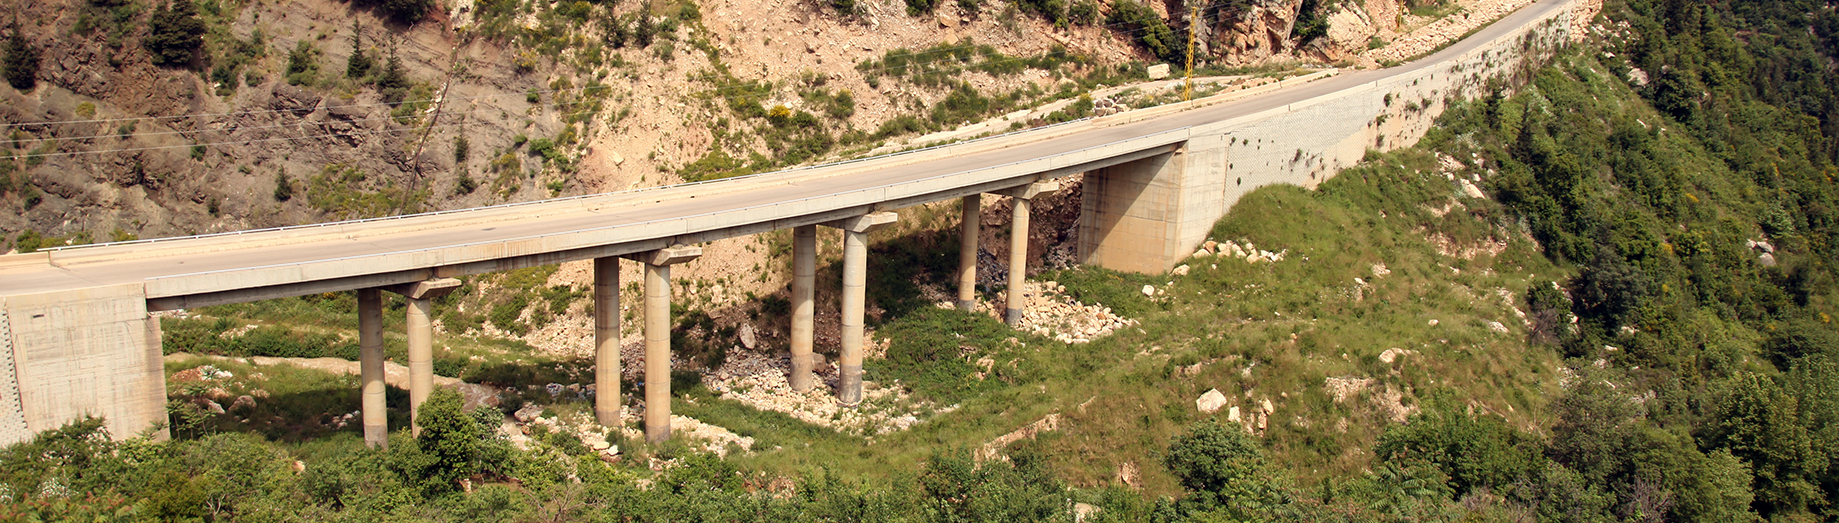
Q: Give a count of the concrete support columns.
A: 8